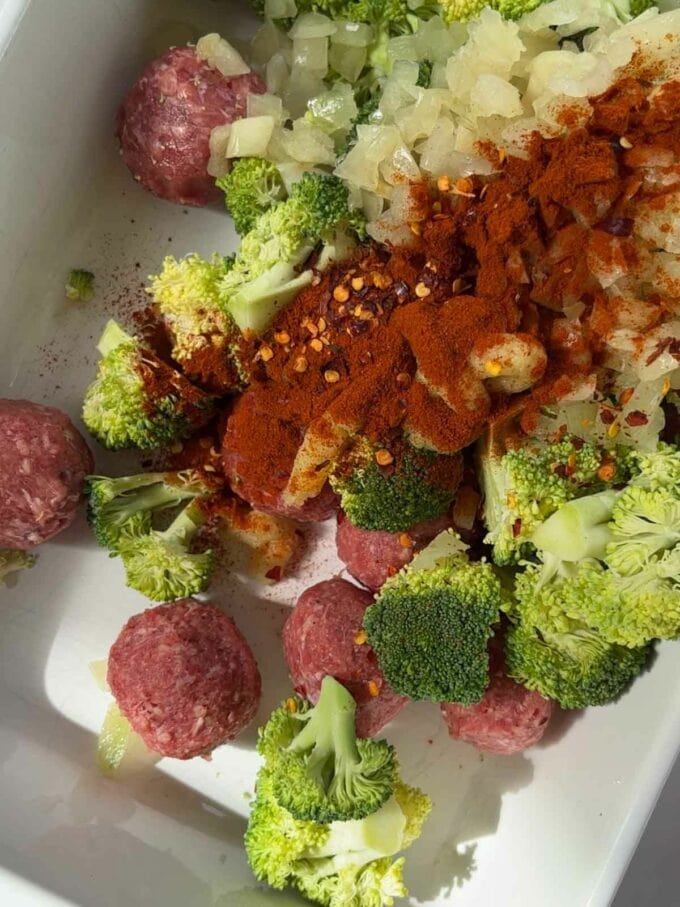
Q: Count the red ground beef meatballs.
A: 7